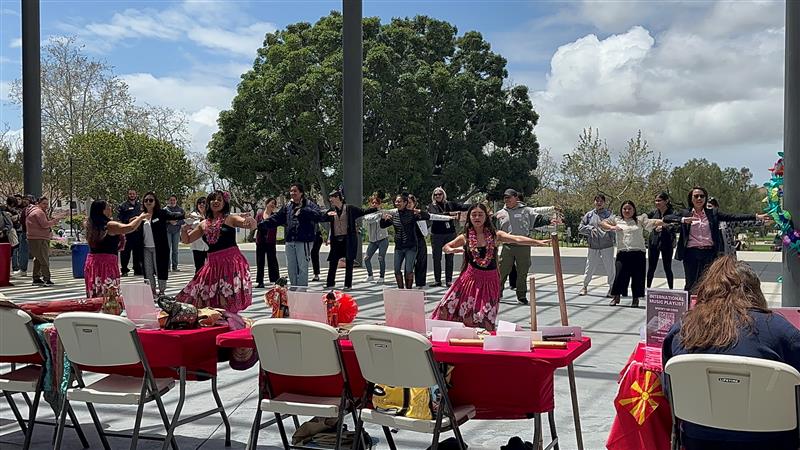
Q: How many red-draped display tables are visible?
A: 3